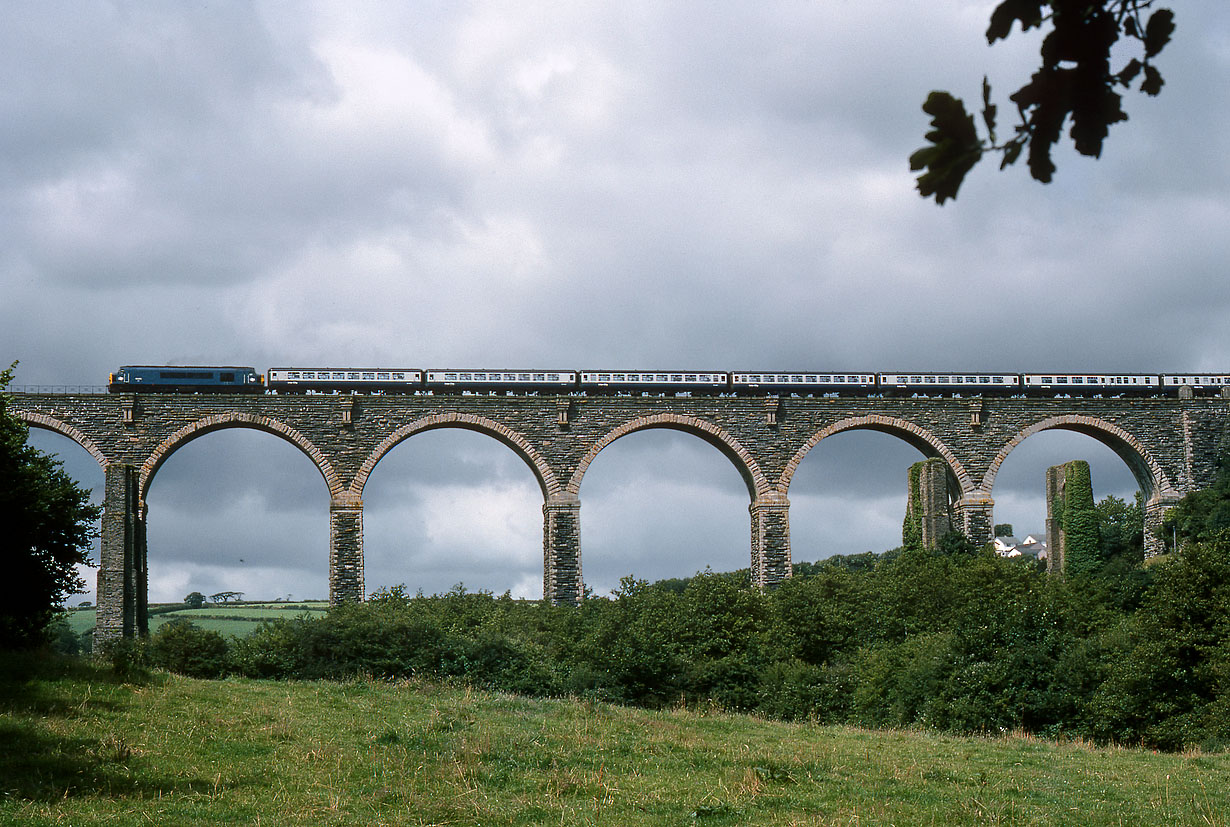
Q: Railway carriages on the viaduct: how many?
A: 7